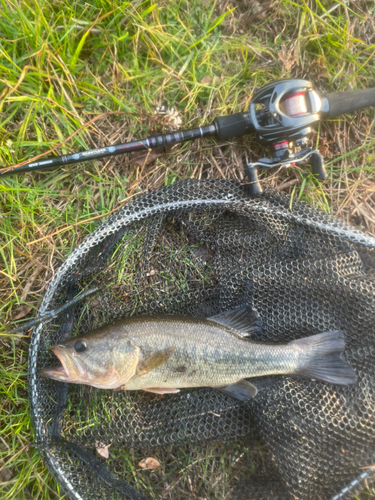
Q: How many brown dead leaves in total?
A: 2